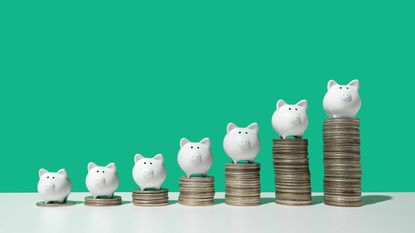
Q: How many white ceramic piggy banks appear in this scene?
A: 7